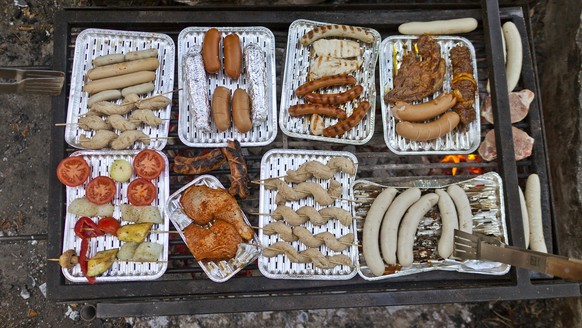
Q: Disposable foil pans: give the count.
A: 8